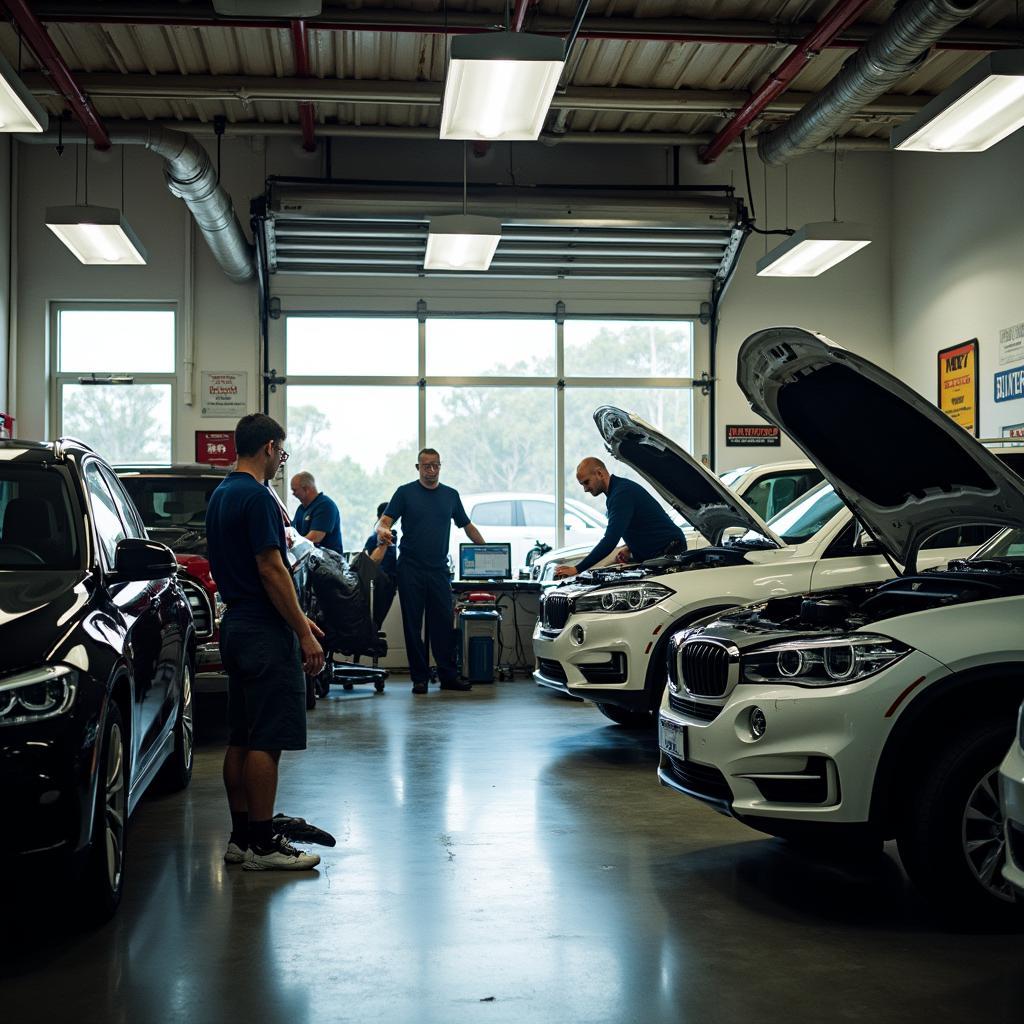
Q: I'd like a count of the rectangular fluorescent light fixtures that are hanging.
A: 6